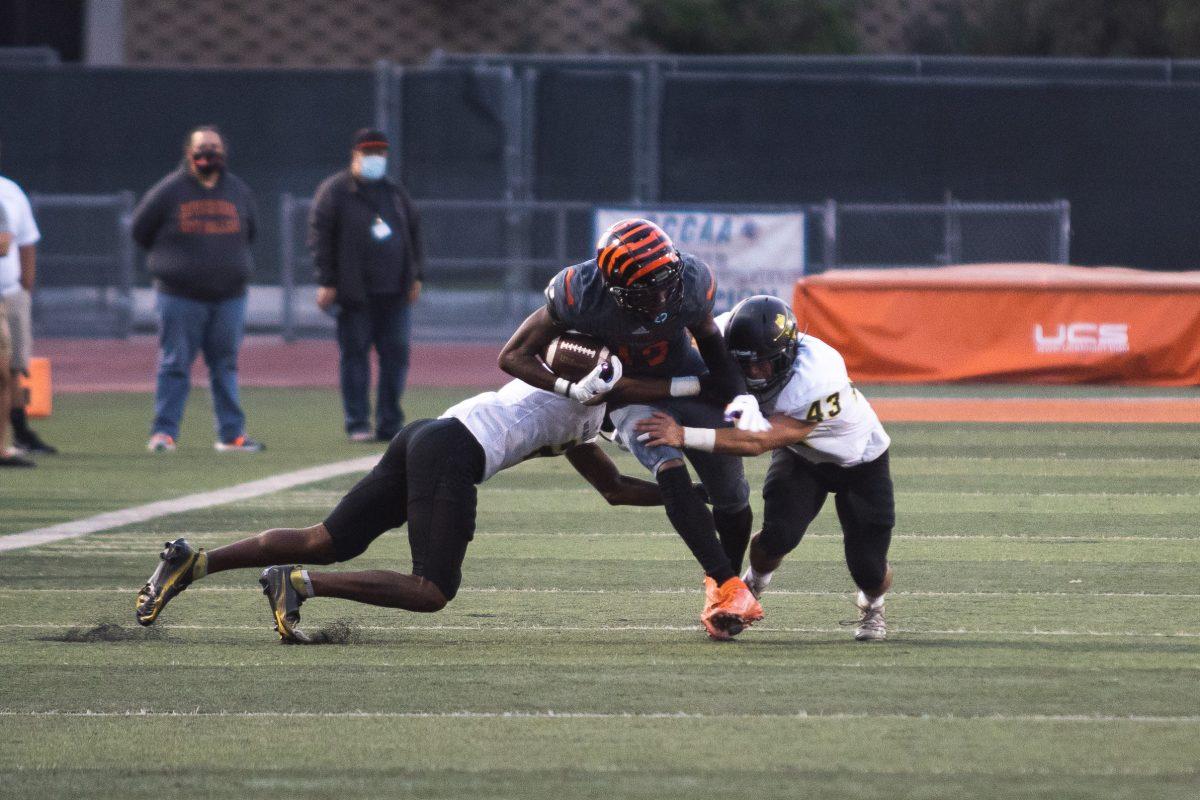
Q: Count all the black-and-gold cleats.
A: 2